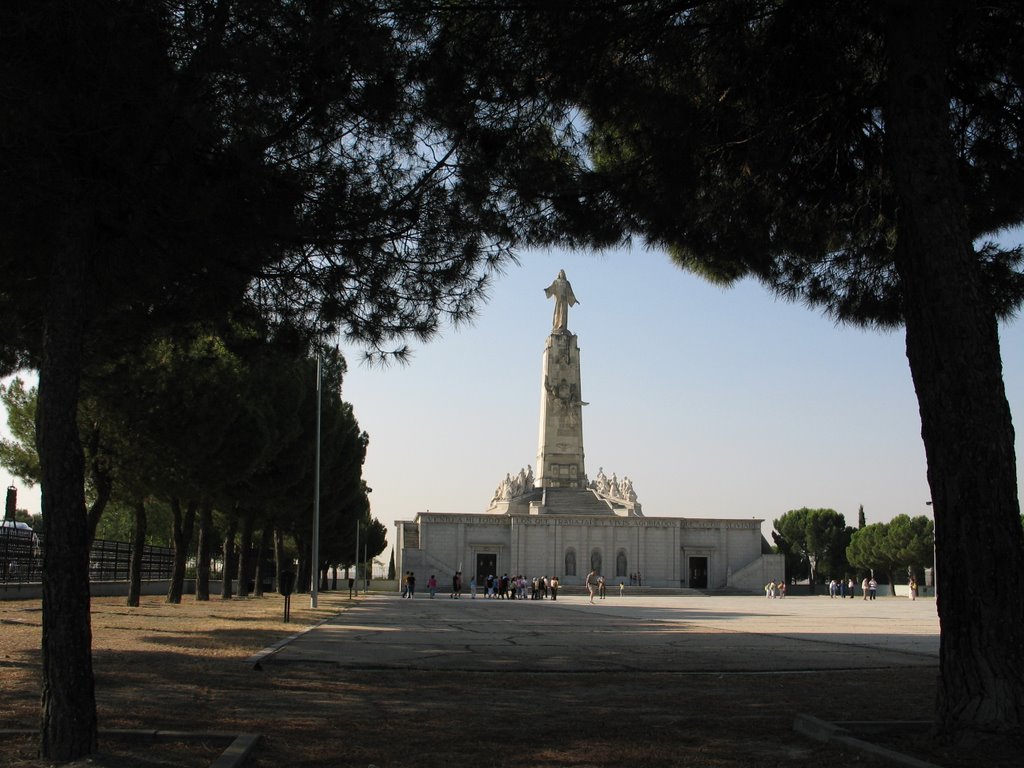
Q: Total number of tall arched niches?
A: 3